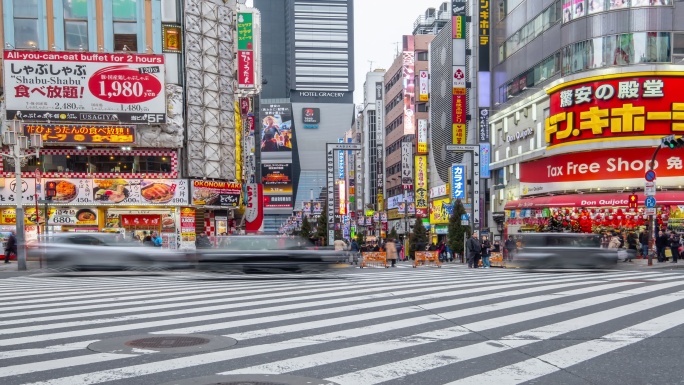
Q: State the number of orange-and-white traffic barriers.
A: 3